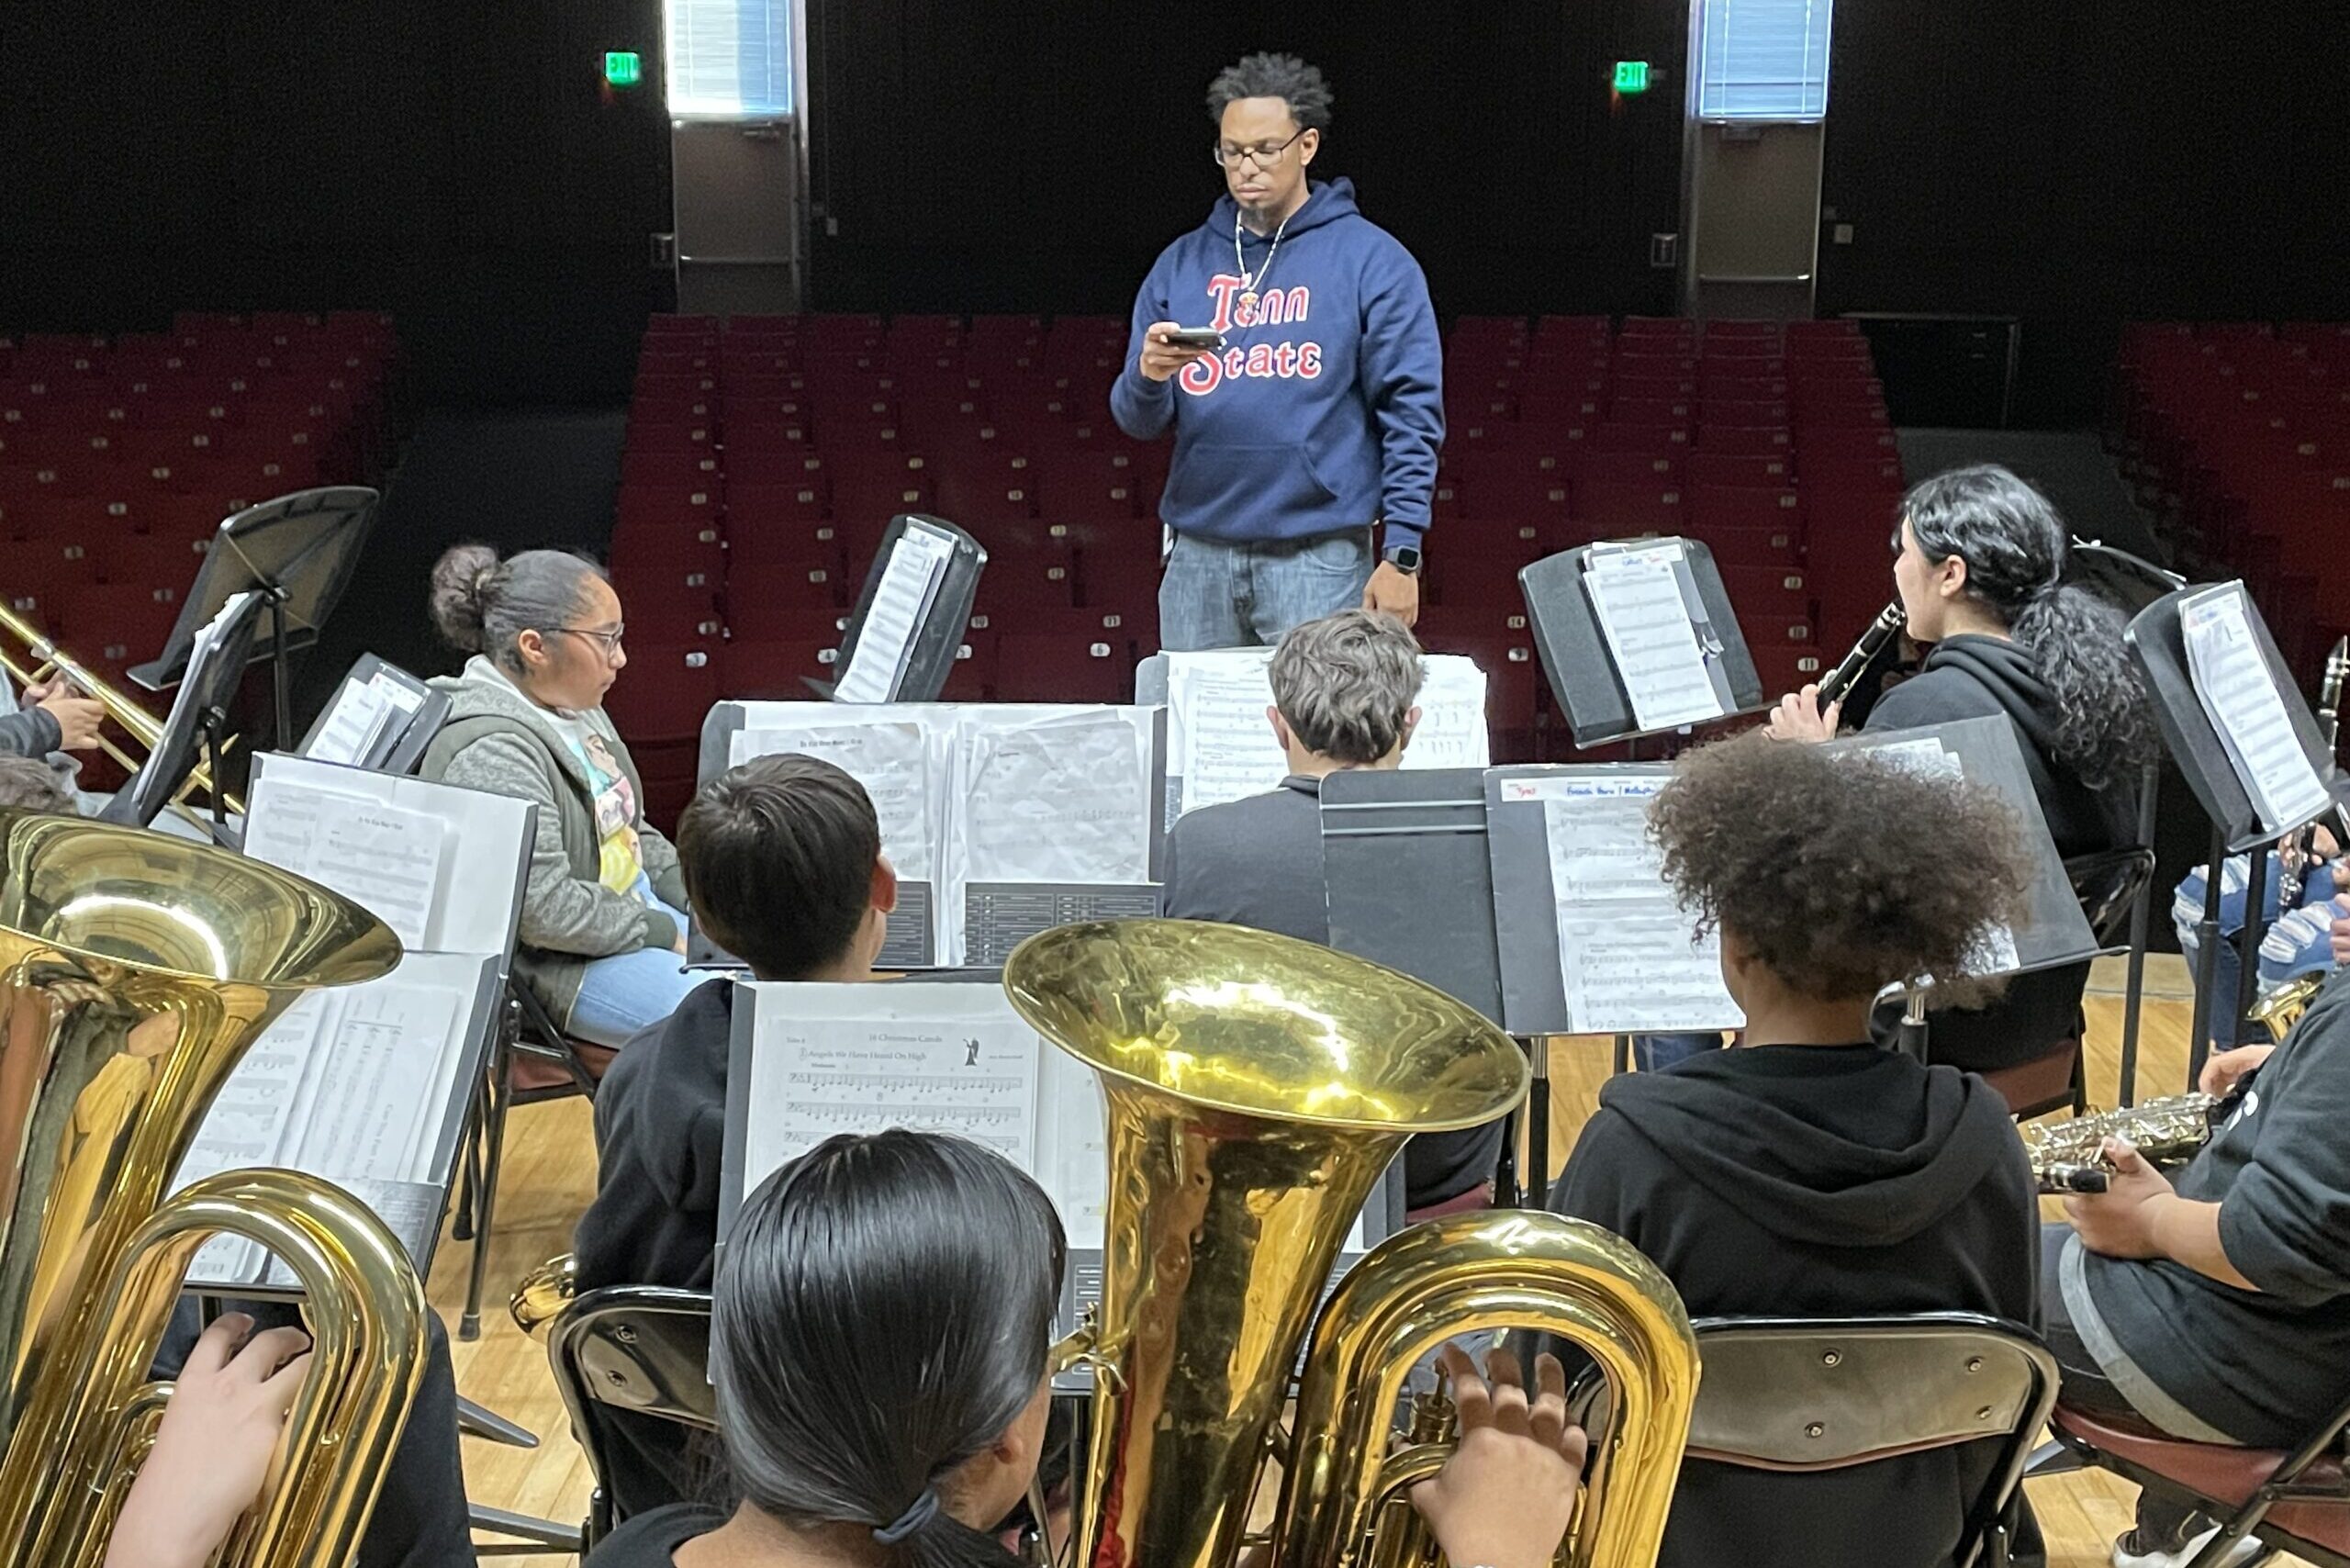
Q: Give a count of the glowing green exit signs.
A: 2